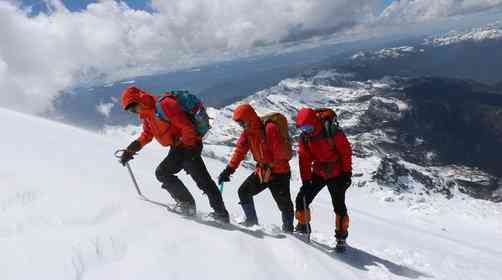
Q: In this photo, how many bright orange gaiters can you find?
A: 2